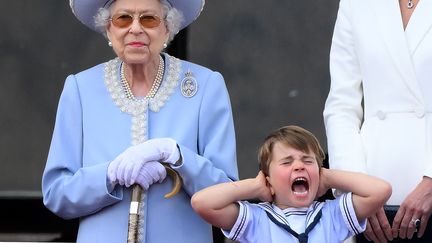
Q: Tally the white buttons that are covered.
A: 2